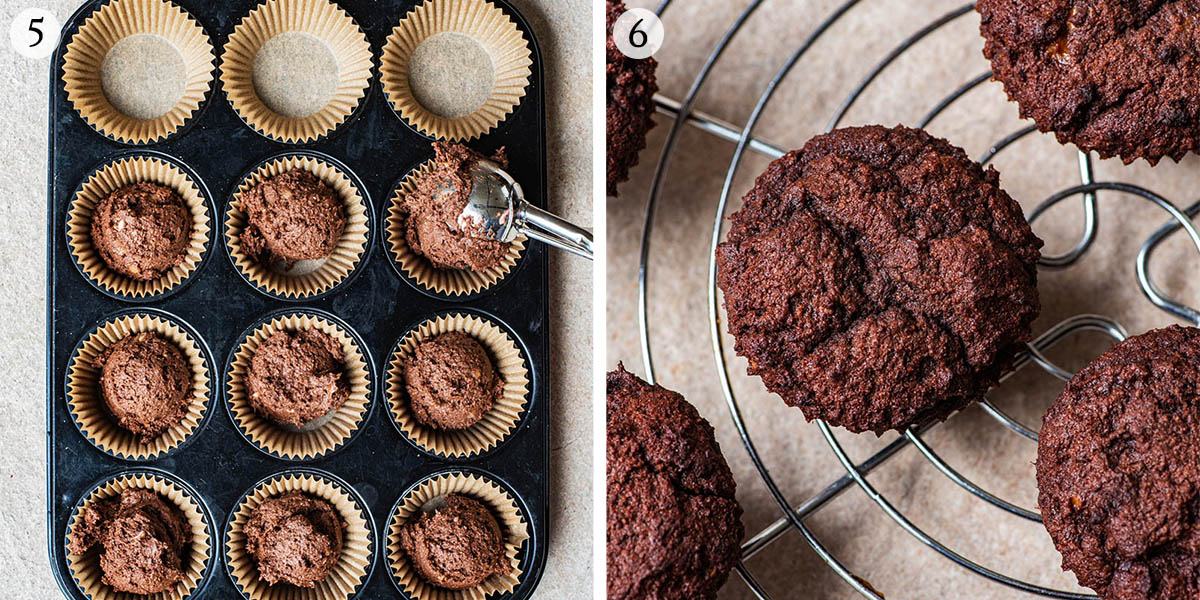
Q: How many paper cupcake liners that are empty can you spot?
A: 3